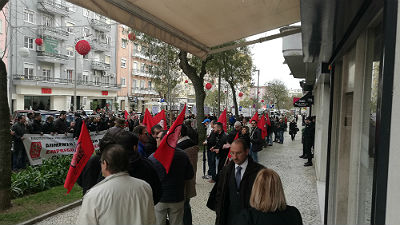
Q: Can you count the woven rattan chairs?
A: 0